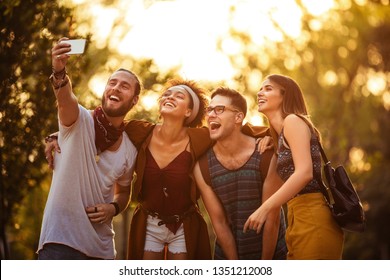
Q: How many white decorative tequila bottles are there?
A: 0